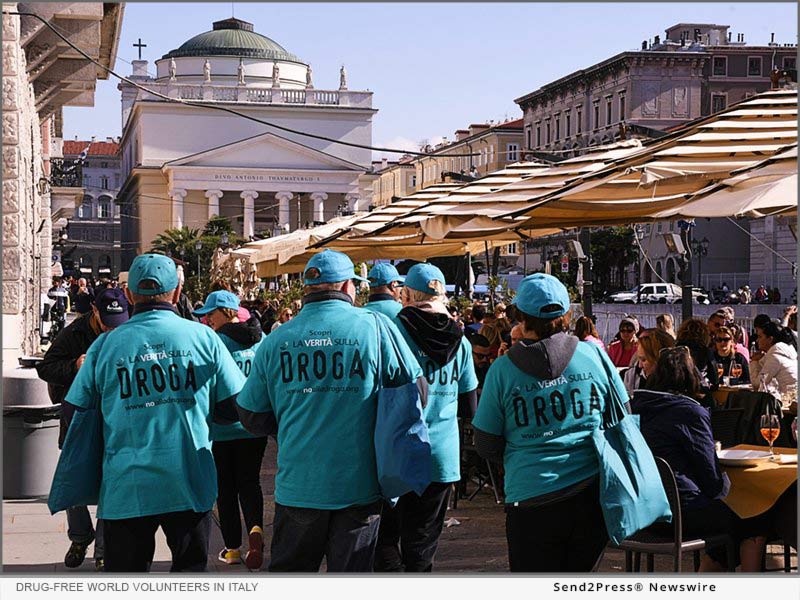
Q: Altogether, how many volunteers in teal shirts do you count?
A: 6